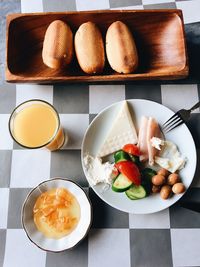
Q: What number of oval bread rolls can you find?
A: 3